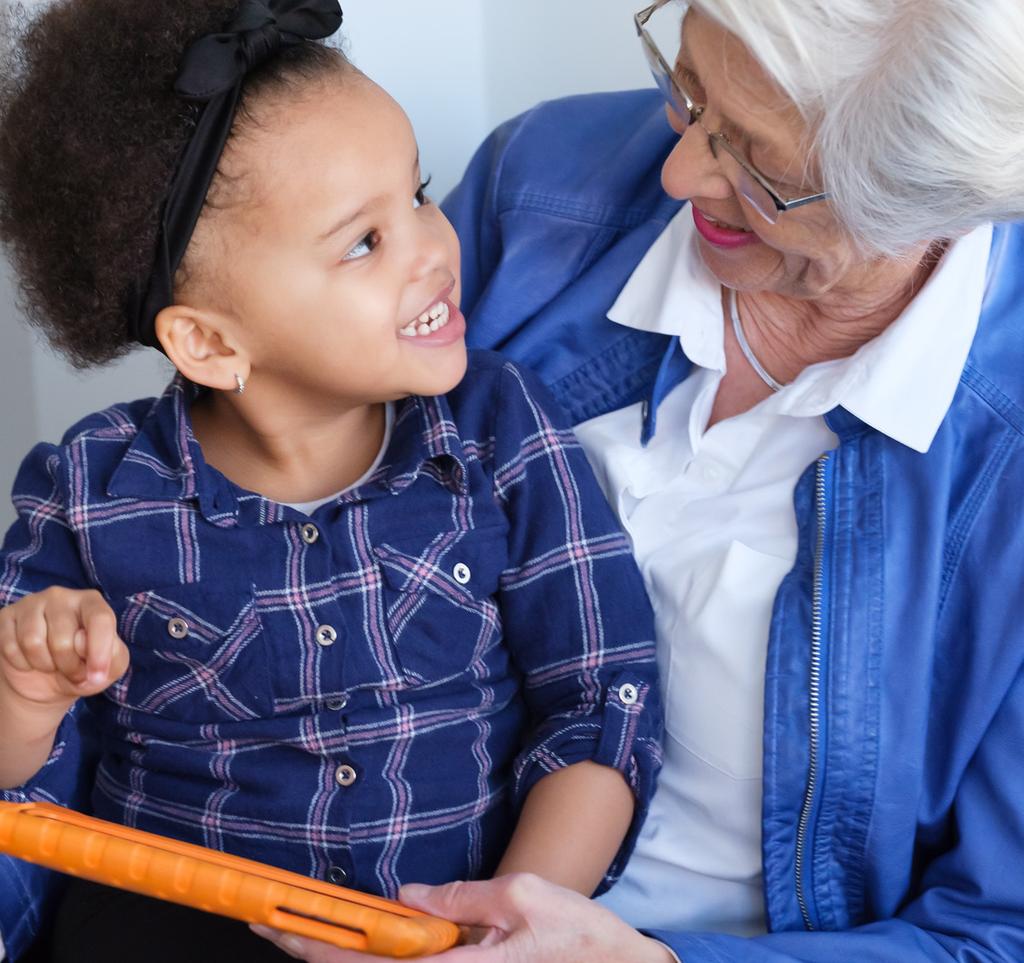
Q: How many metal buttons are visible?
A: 8